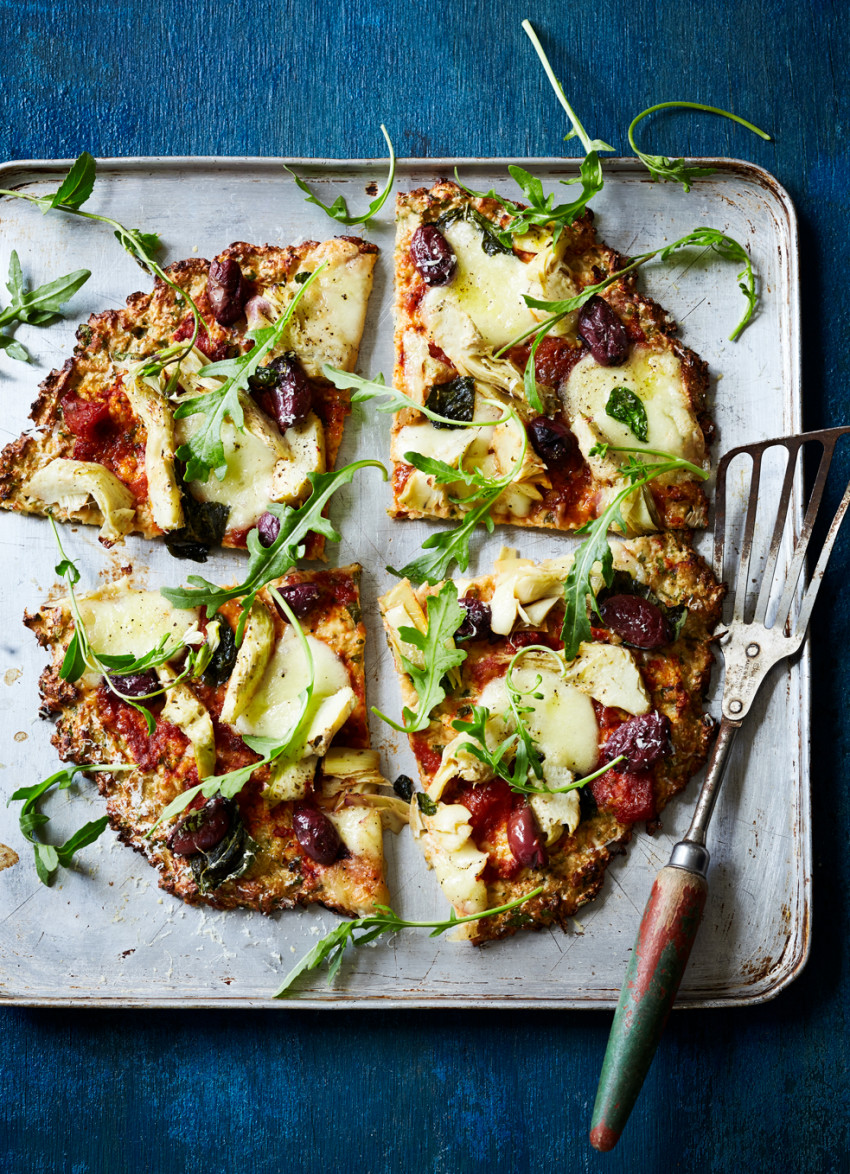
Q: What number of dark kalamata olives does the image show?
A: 14